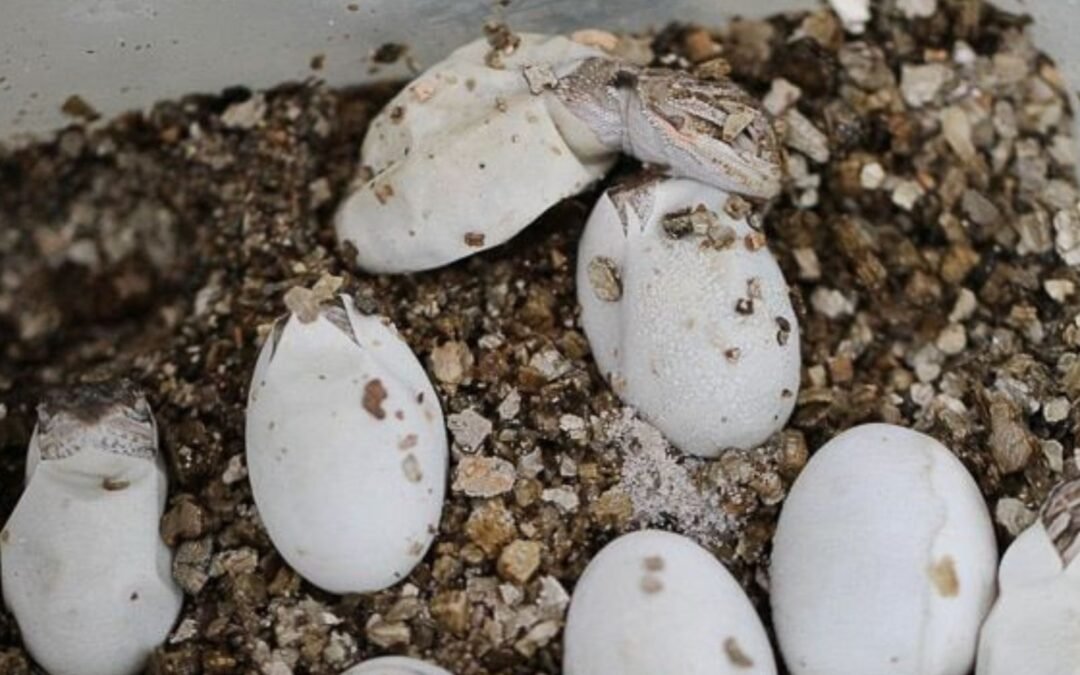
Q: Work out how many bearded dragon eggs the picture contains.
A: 8